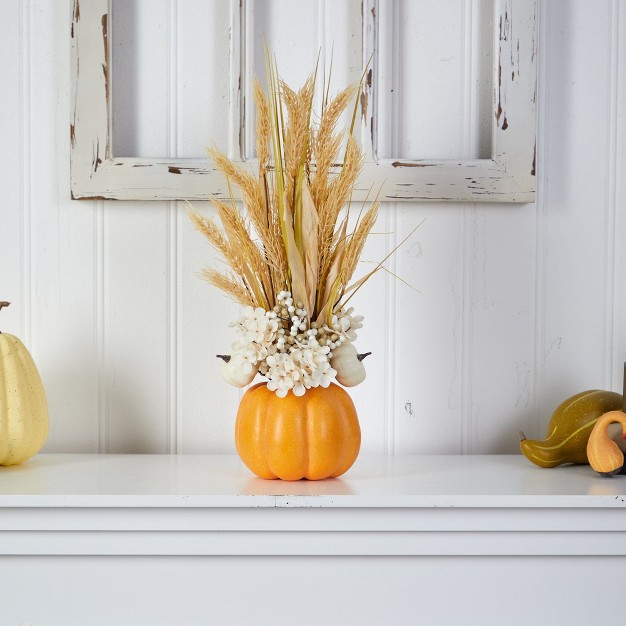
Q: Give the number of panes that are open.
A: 3